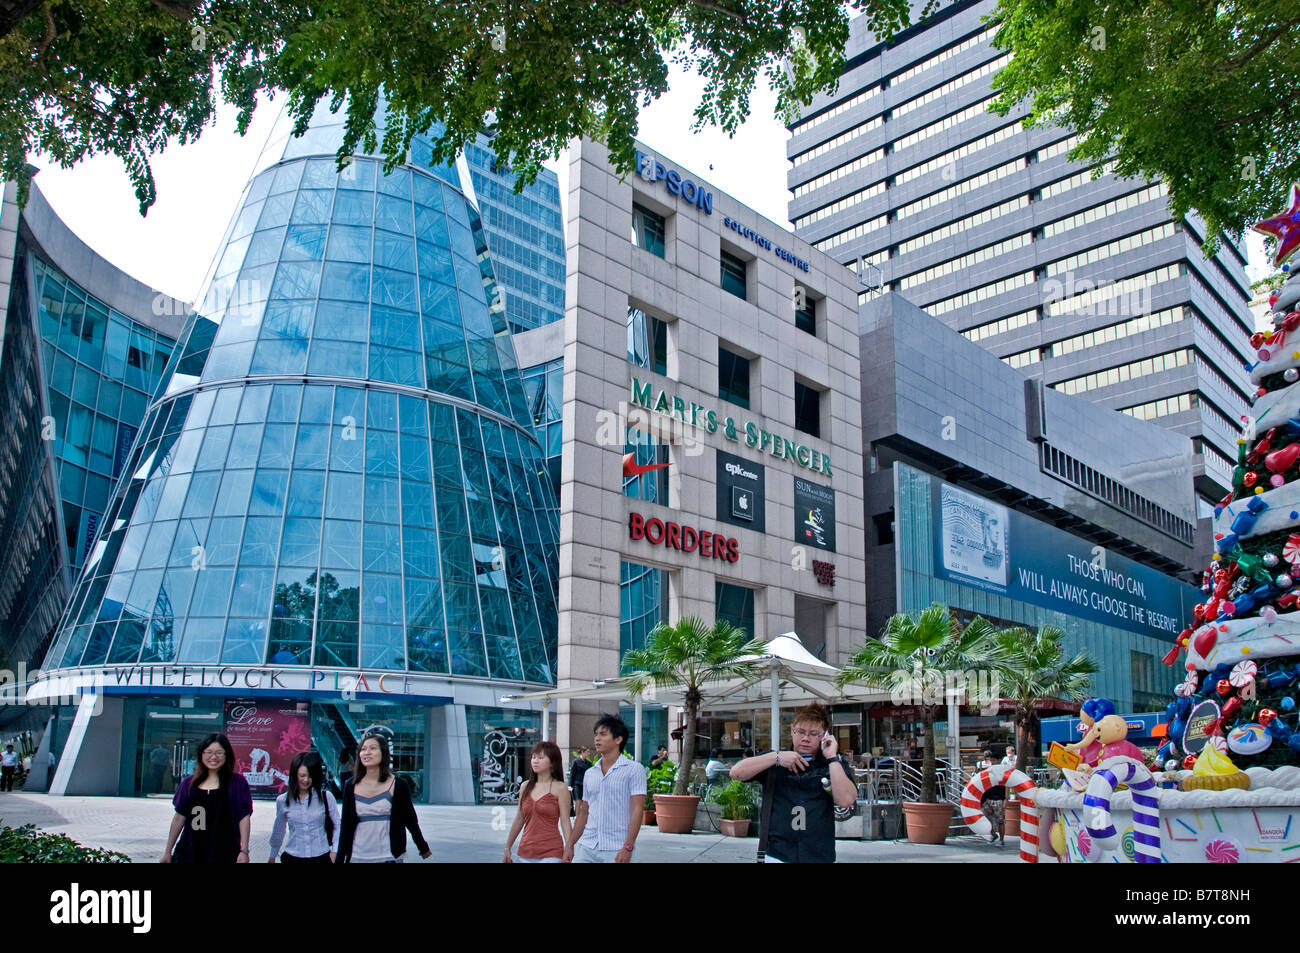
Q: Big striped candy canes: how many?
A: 2